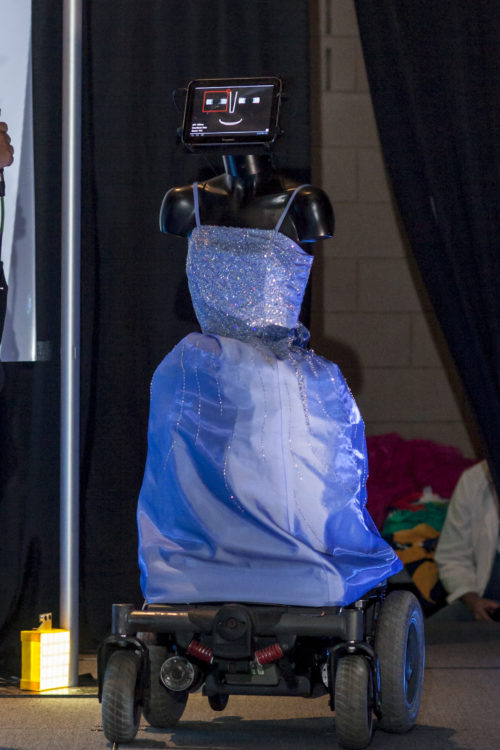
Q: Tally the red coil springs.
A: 2